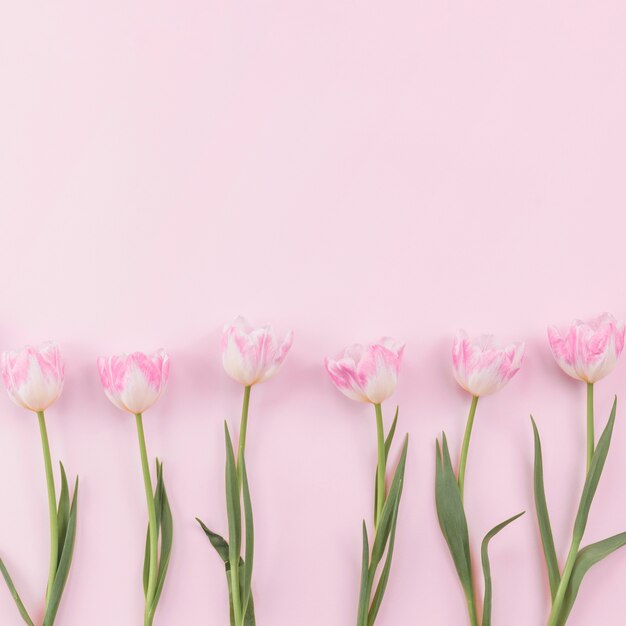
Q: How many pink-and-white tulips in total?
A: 6